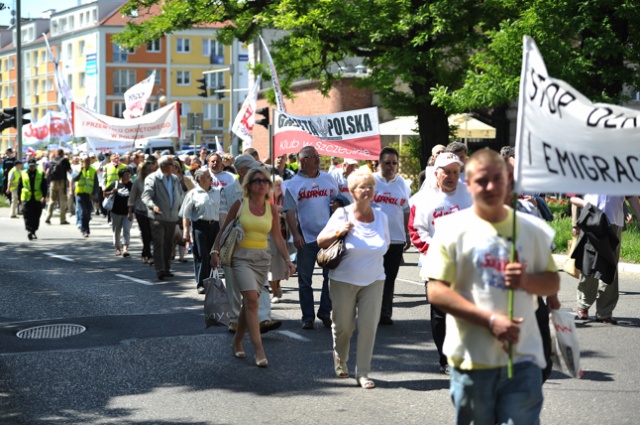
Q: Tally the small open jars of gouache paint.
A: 0